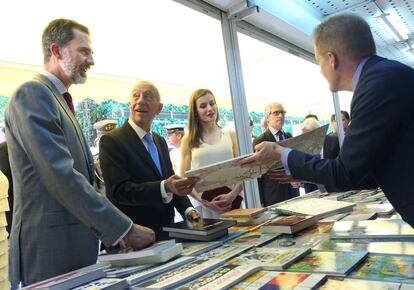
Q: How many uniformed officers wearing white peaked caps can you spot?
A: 2